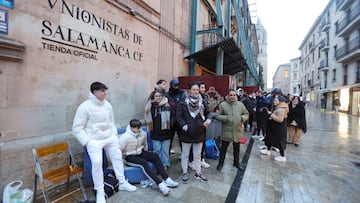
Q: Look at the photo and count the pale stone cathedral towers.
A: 1